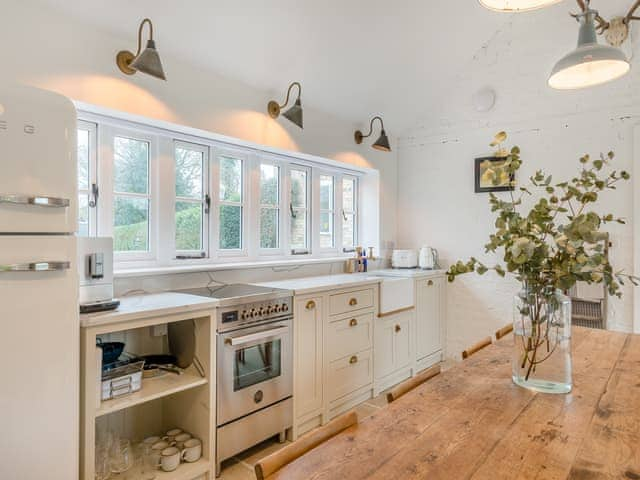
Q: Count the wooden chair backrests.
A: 4